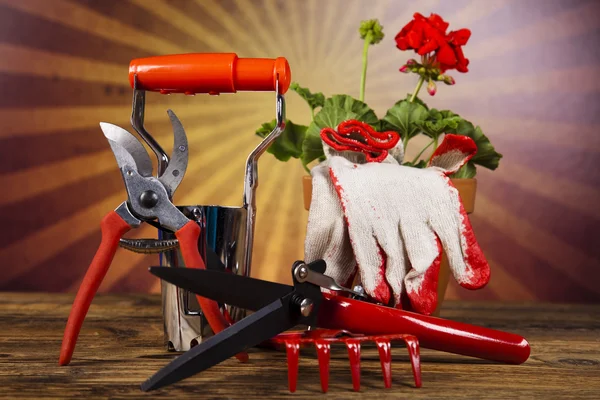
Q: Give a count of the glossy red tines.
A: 5